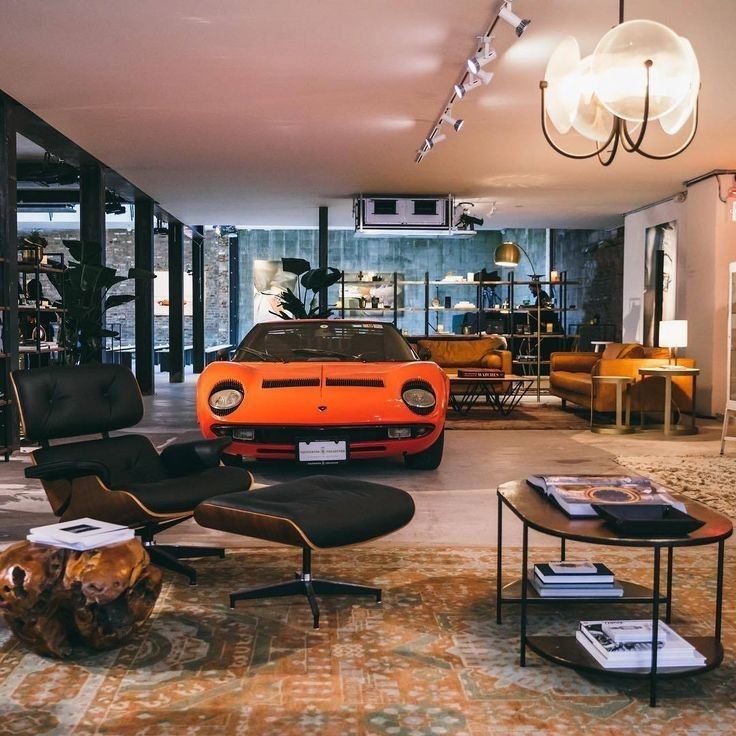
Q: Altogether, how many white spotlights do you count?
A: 6